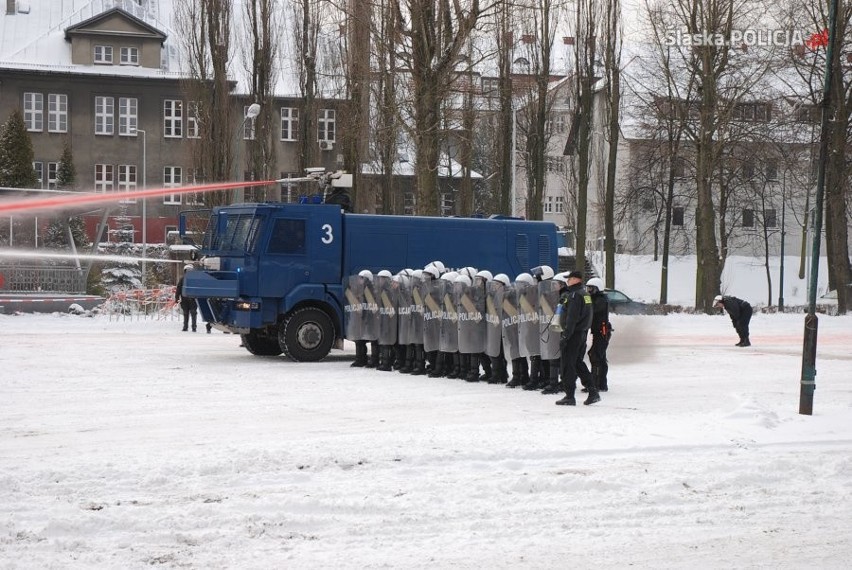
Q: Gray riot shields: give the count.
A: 12